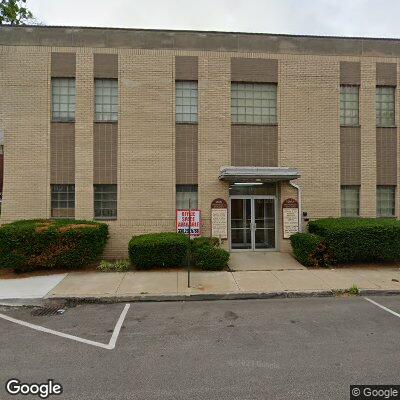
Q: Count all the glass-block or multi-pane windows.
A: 11